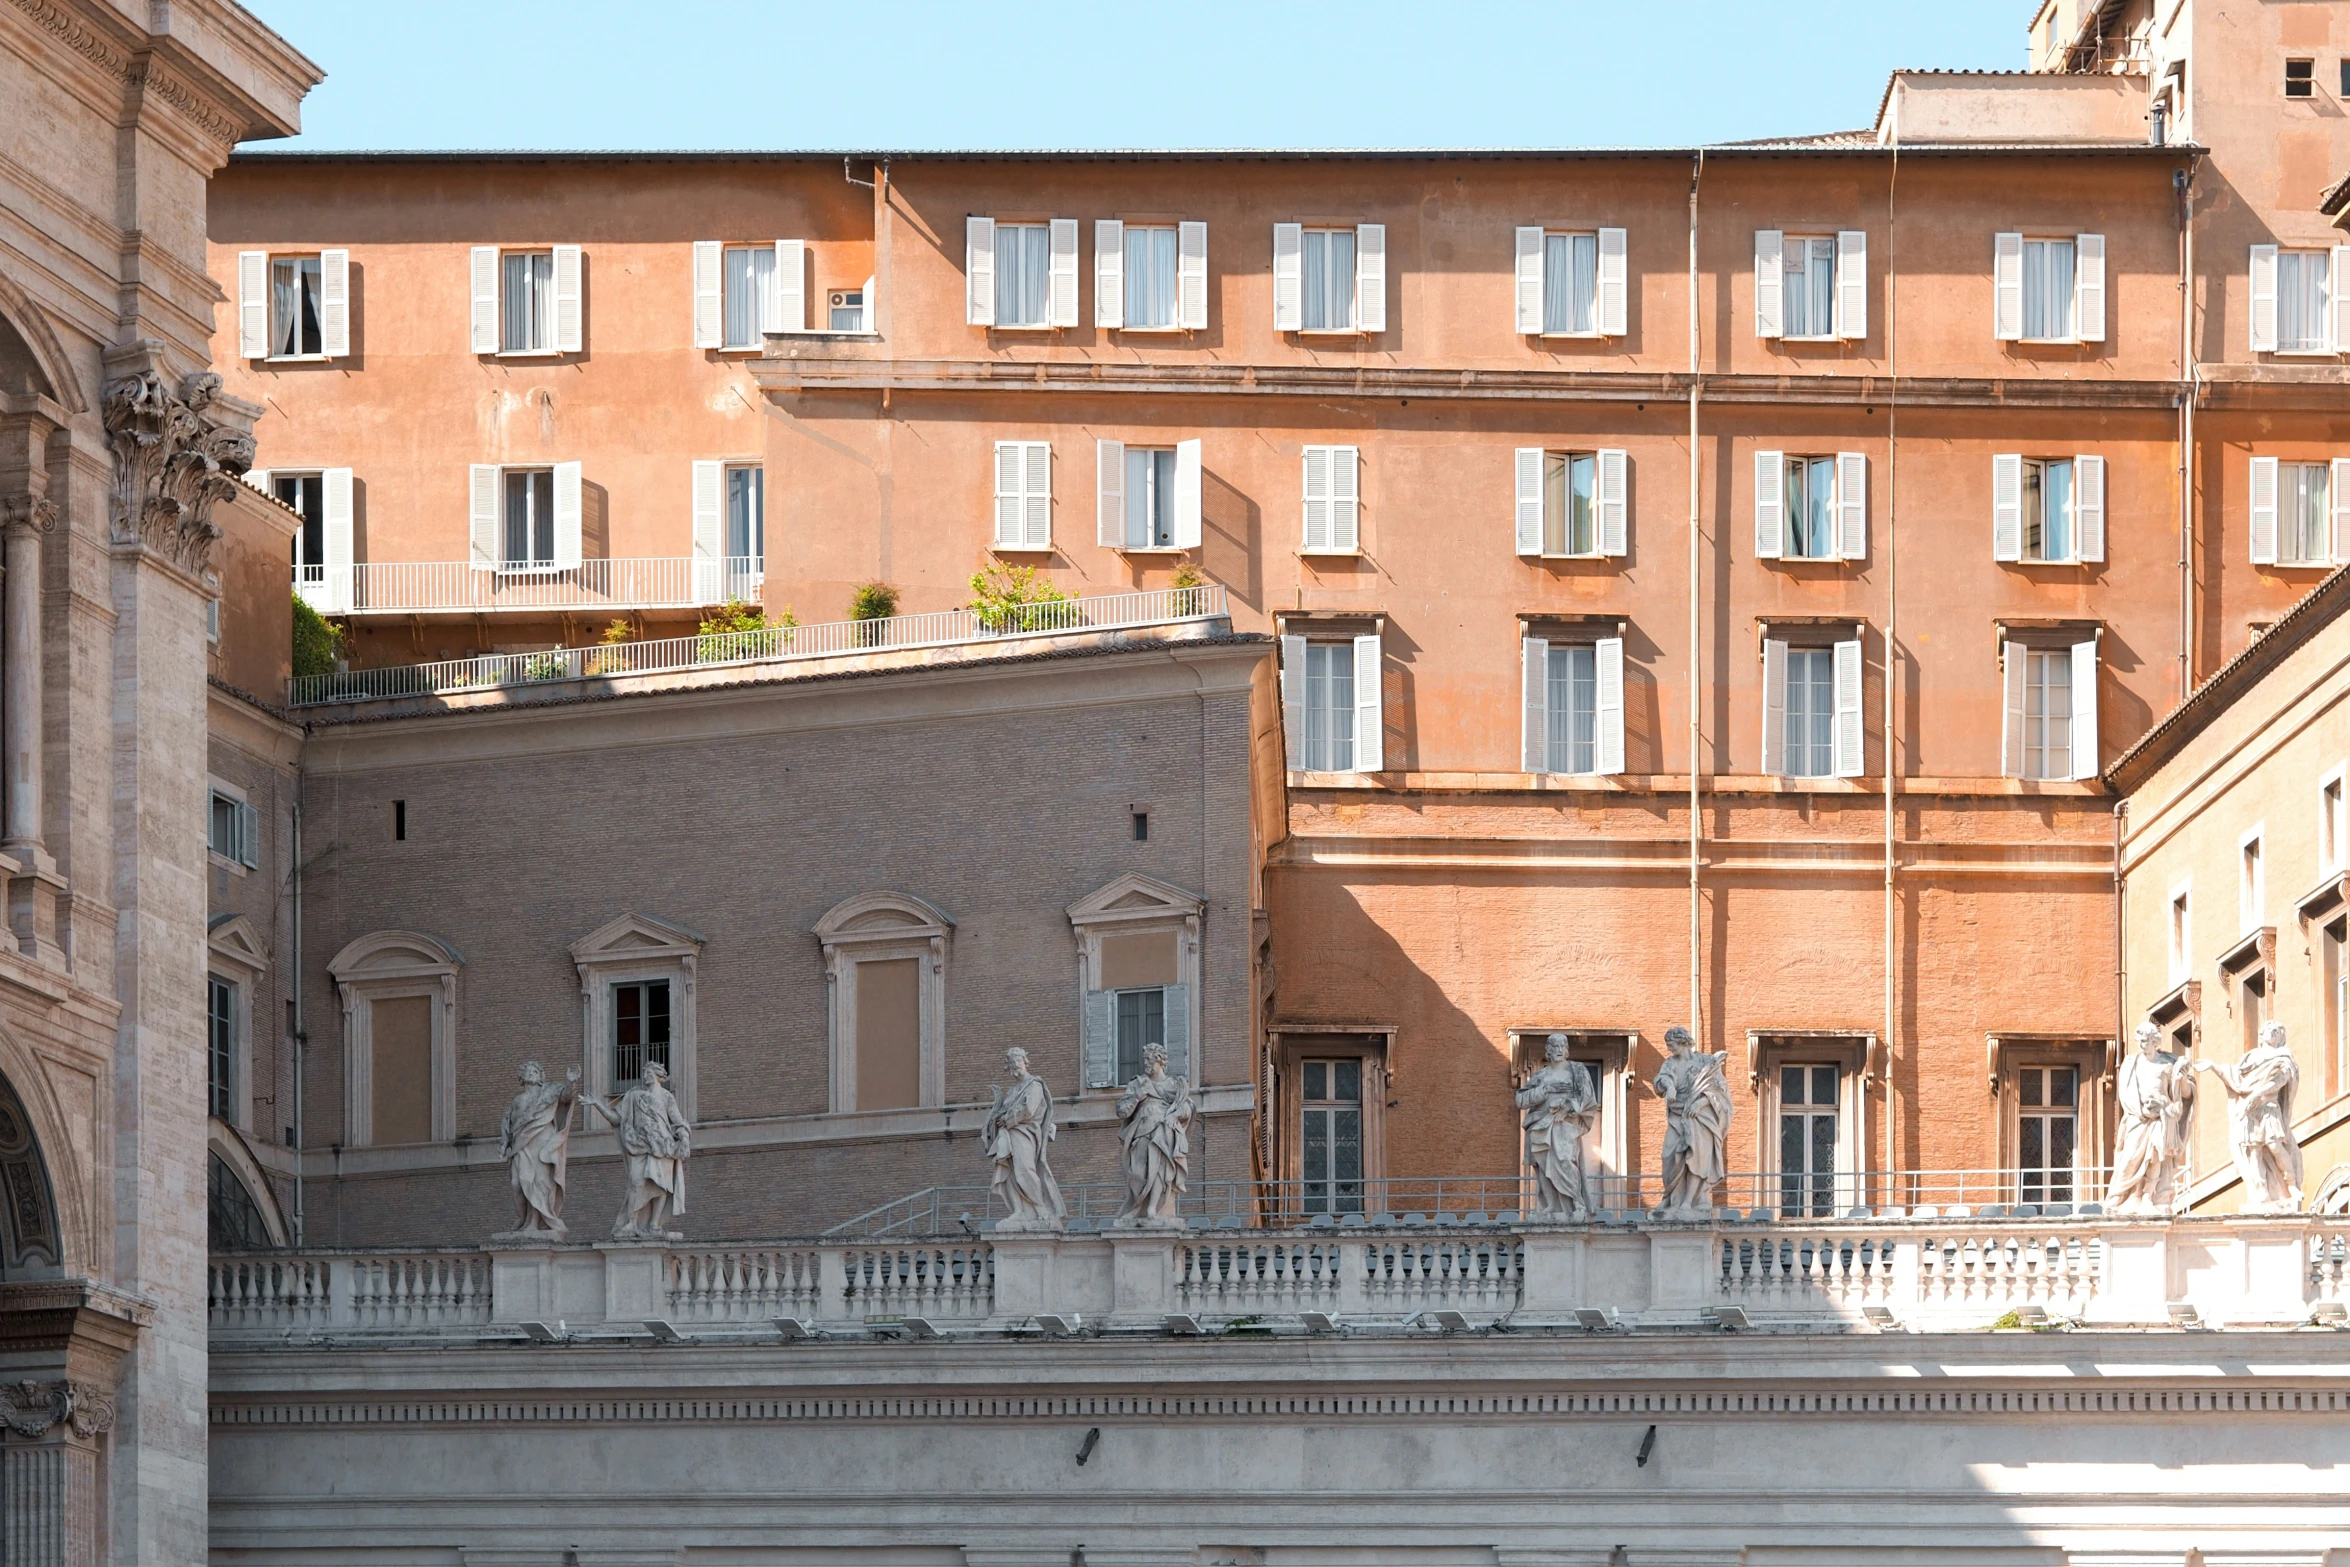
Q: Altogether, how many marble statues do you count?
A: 8